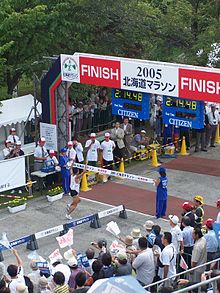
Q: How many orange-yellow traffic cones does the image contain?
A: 5